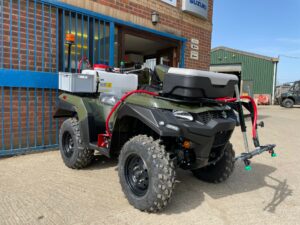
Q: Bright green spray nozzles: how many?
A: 2